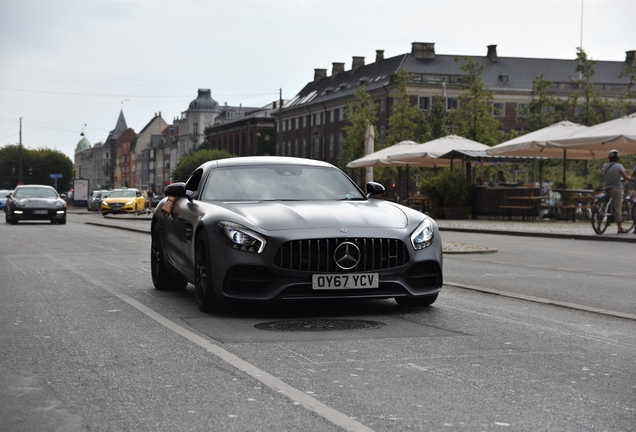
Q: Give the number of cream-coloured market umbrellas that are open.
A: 4